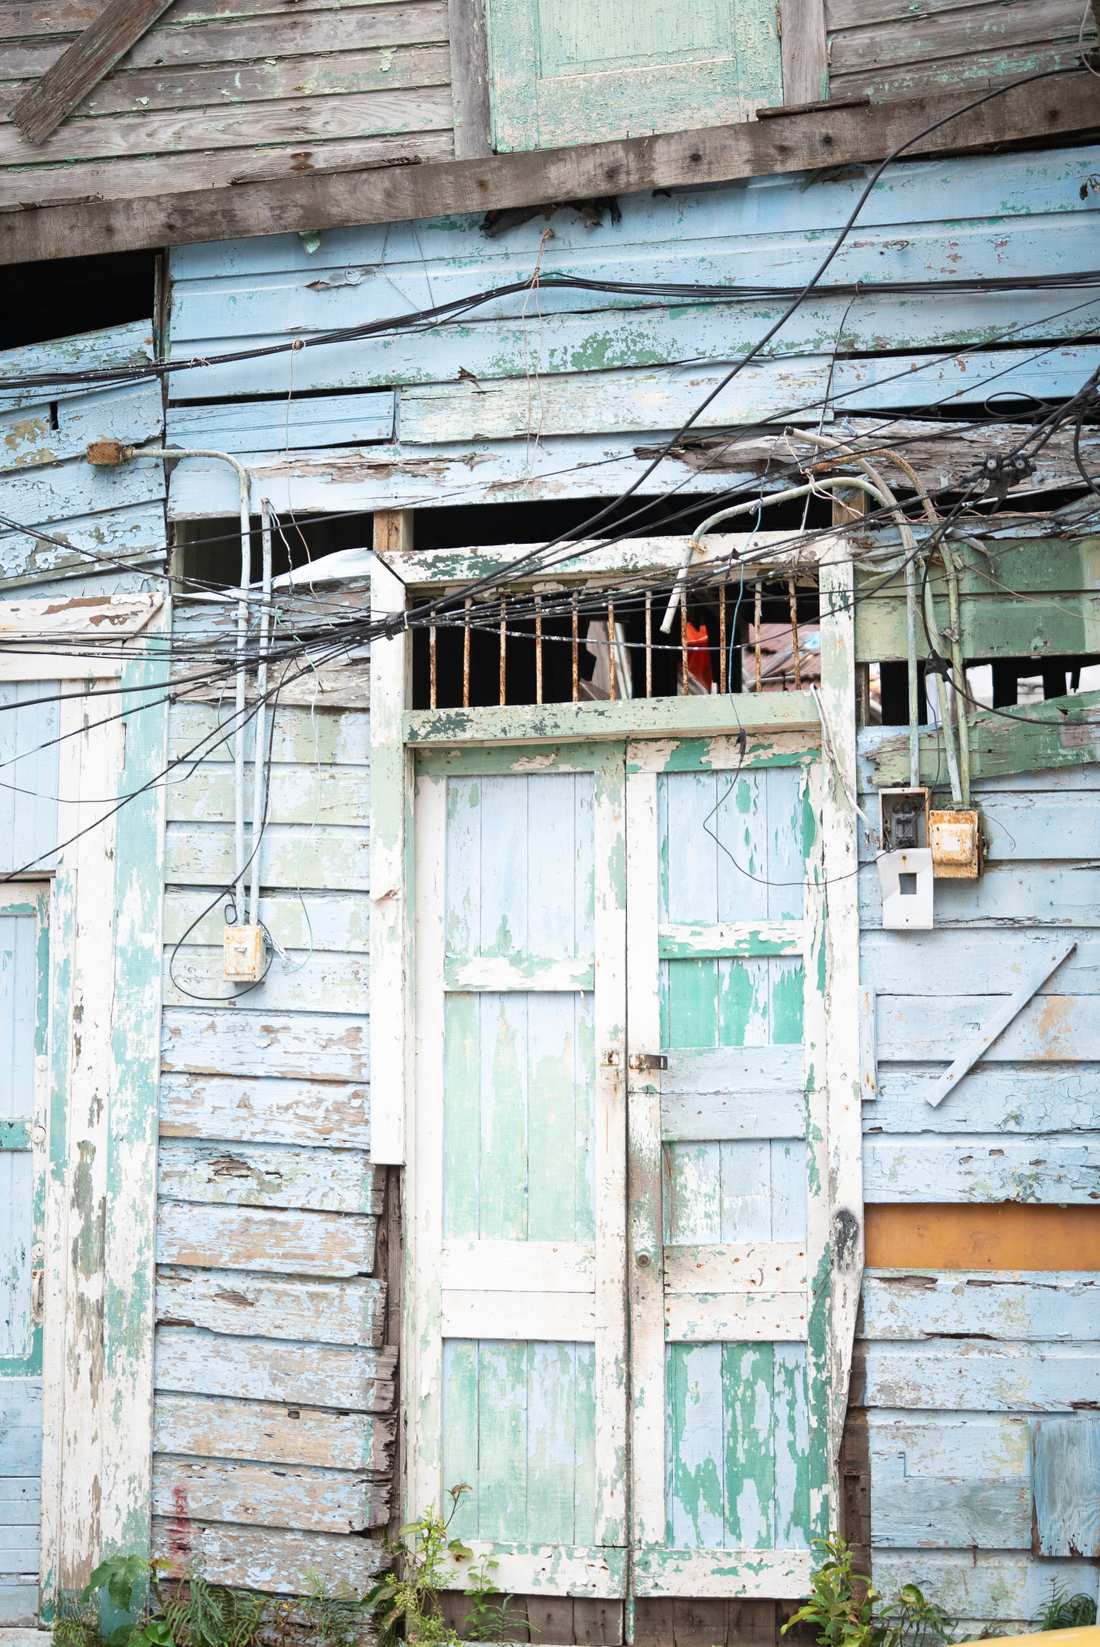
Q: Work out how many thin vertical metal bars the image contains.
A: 11